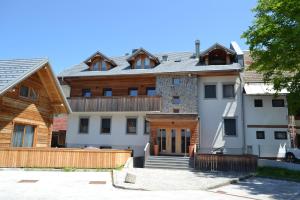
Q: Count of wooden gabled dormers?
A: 3